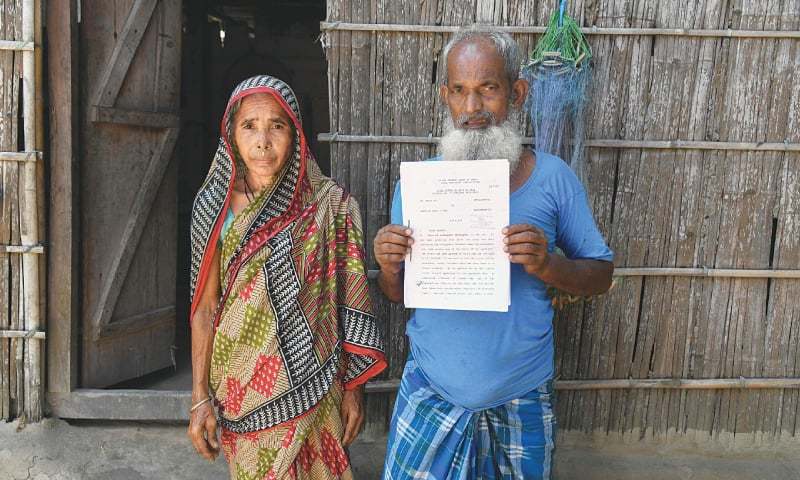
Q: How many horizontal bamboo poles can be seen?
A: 8